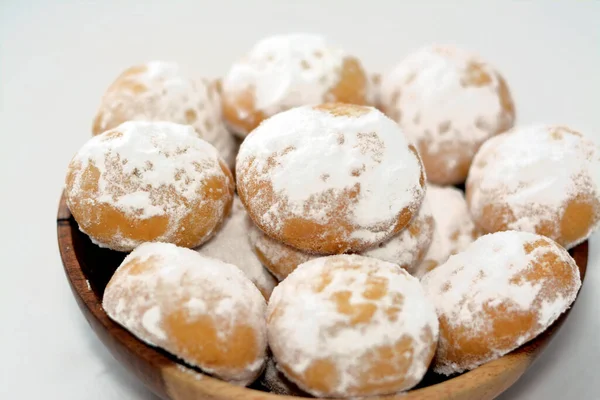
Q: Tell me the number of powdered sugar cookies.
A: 12